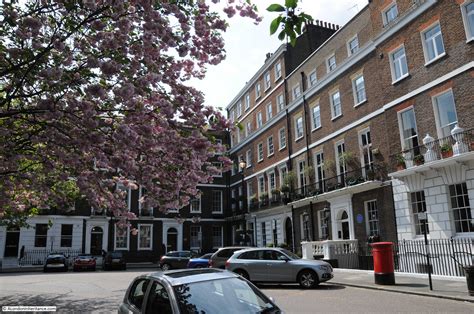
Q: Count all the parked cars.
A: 8